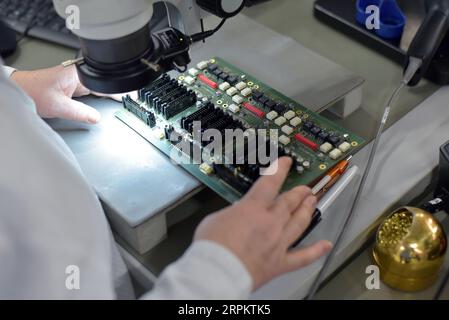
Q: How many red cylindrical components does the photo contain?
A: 3